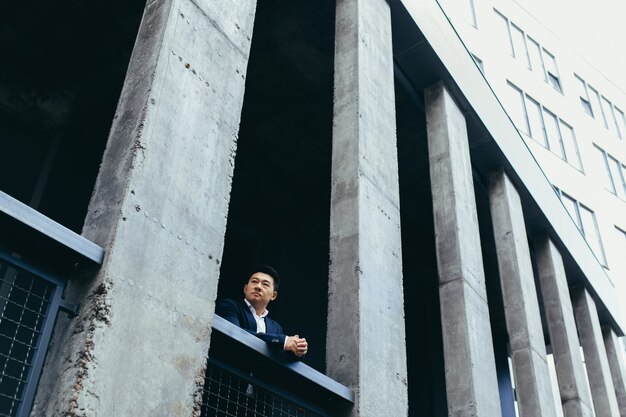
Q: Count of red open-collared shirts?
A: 0